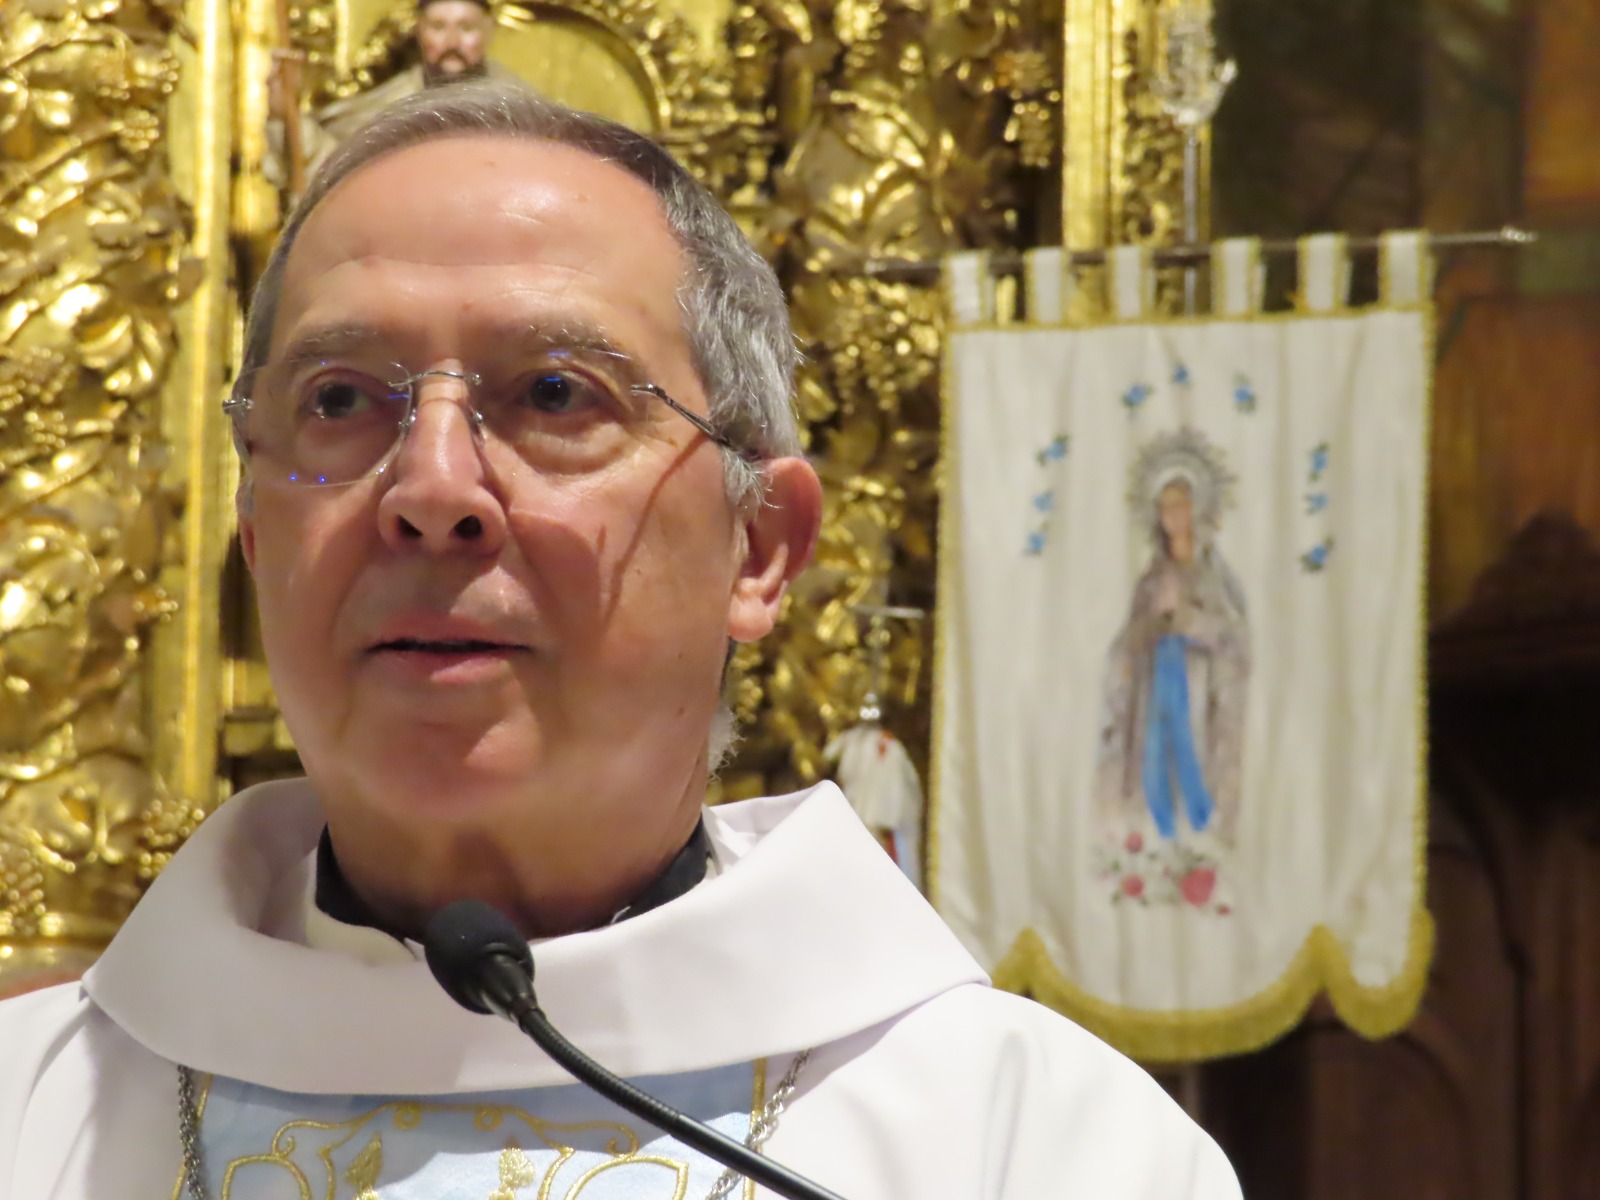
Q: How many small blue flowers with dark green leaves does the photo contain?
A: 9